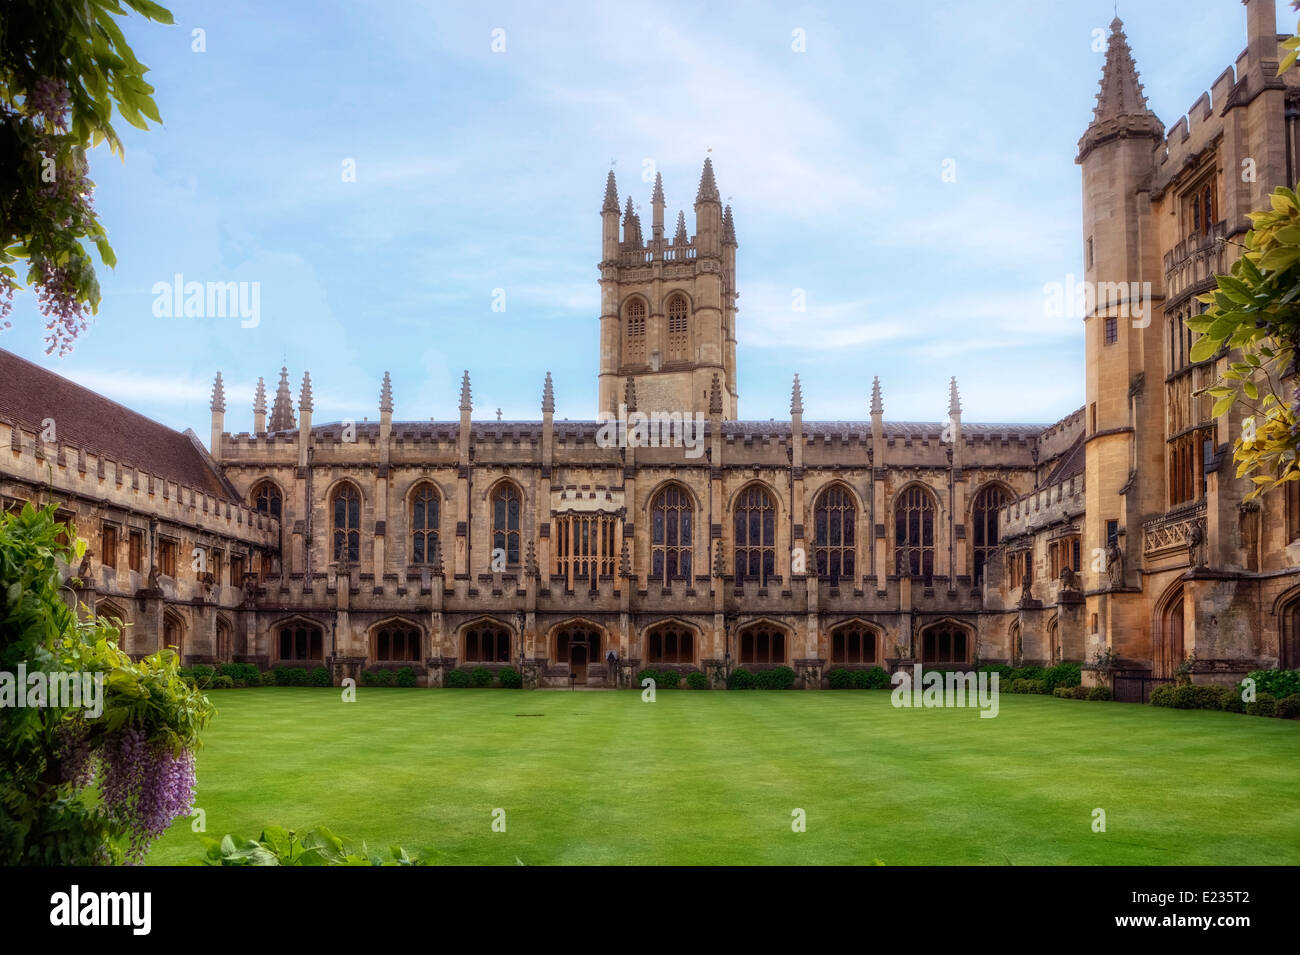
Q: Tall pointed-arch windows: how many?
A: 11